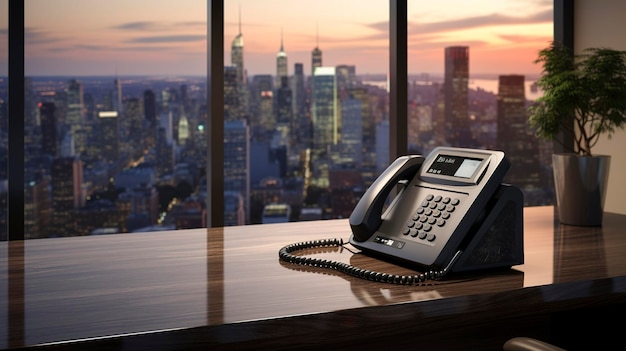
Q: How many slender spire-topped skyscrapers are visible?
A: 3